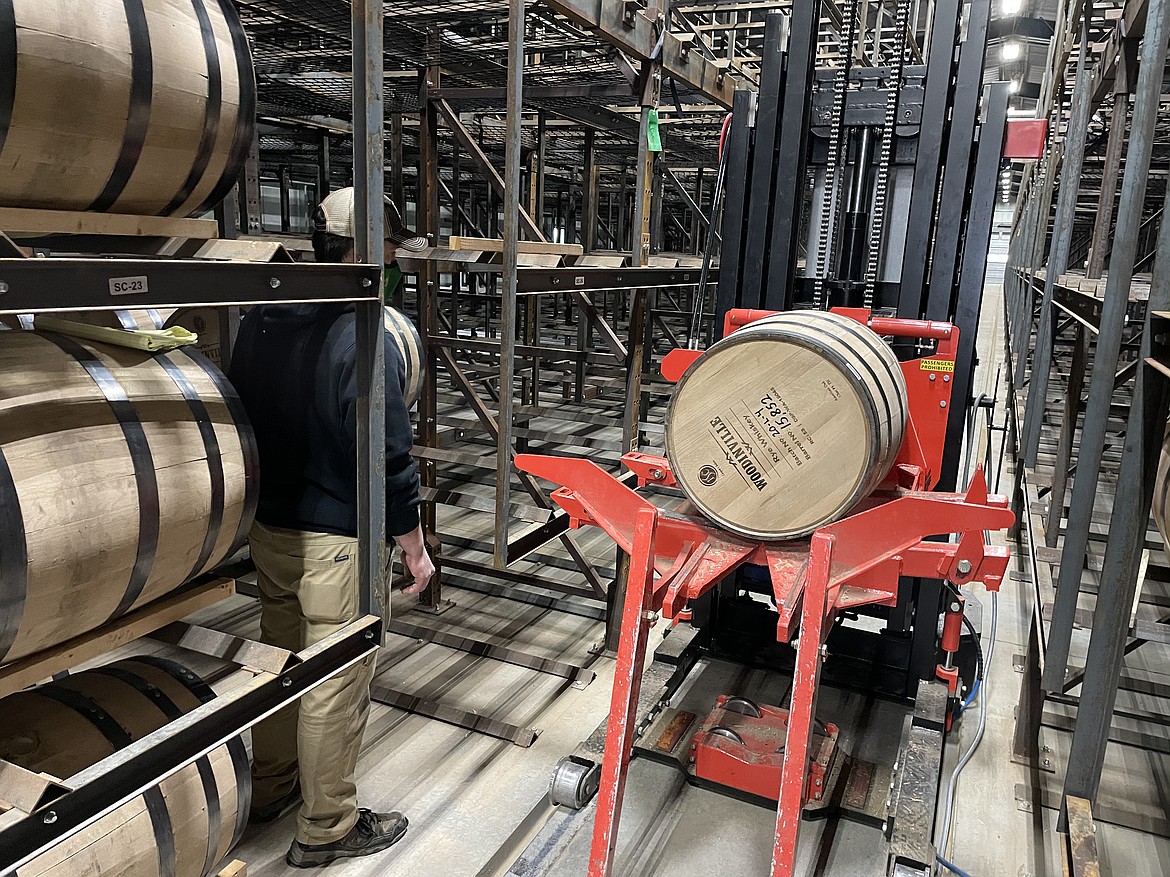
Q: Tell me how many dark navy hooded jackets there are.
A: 1